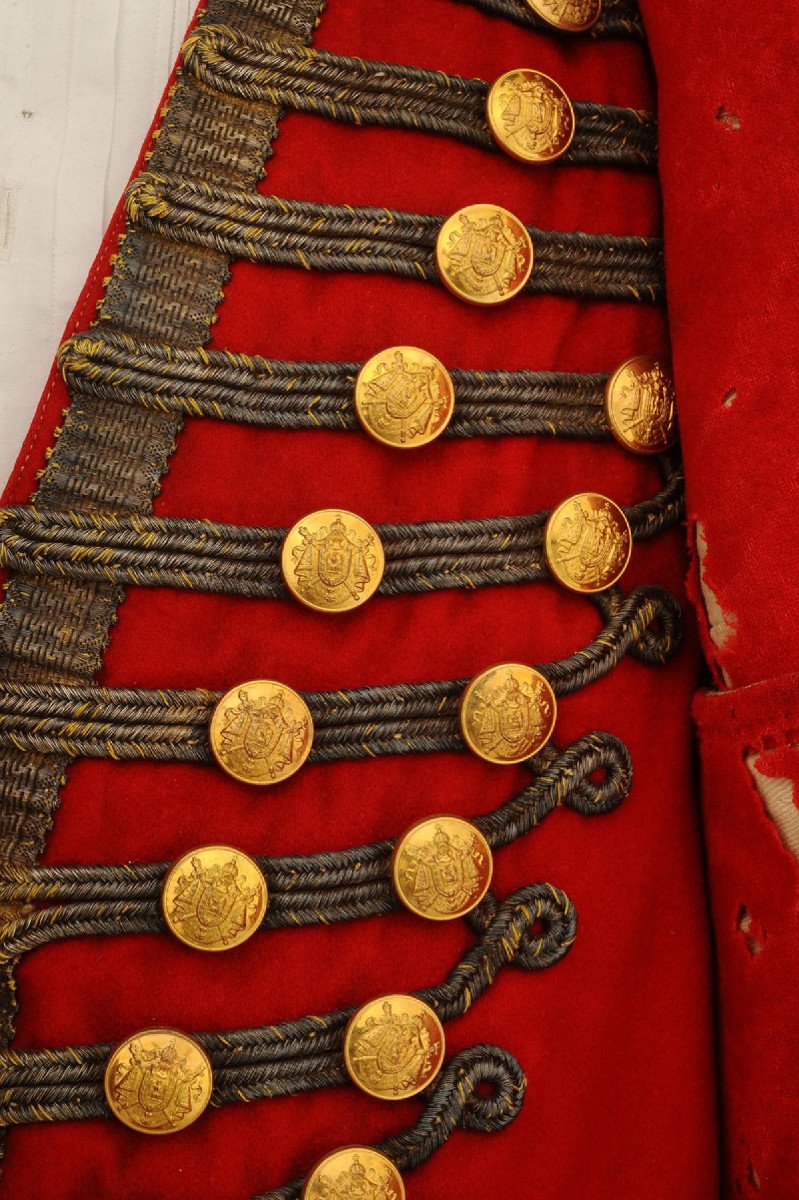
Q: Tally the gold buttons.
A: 14